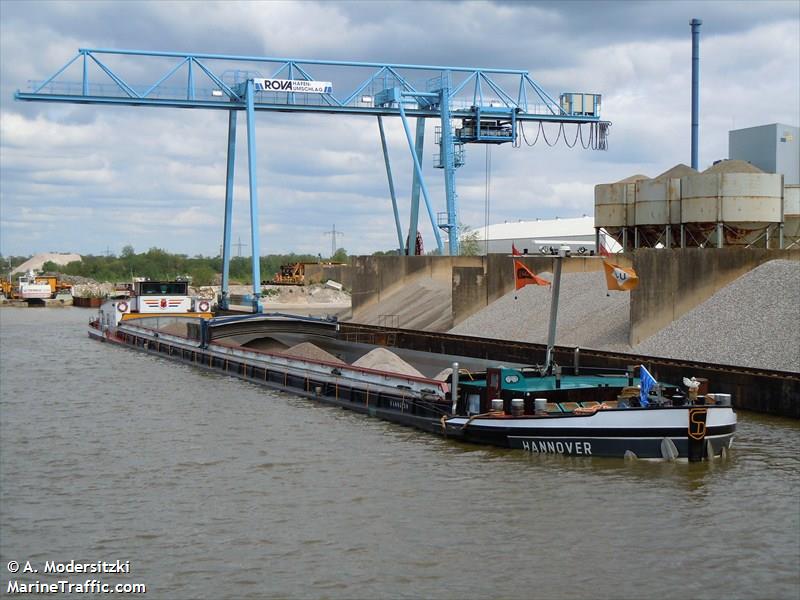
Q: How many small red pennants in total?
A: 2